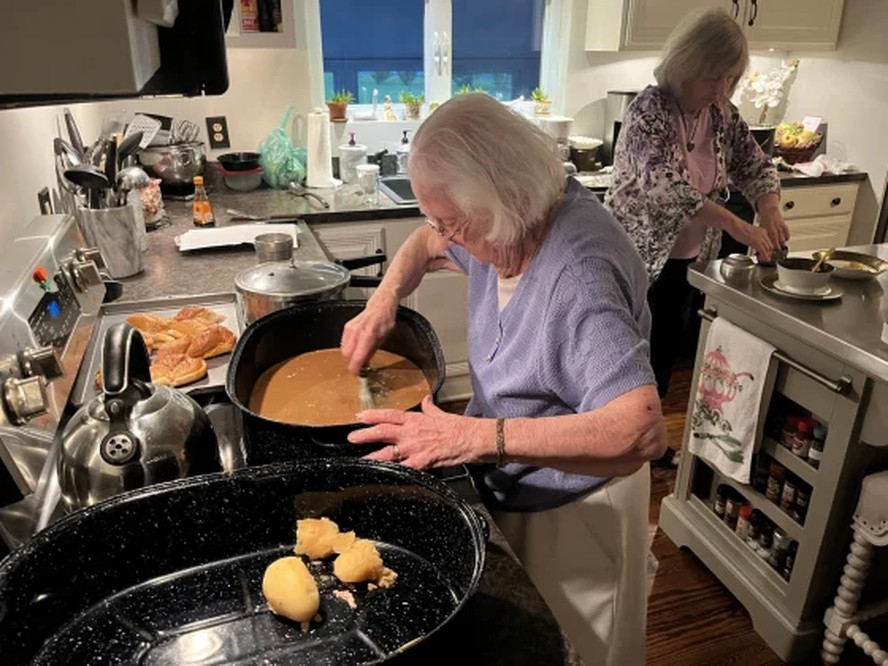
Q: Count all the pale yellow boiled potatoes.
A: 3